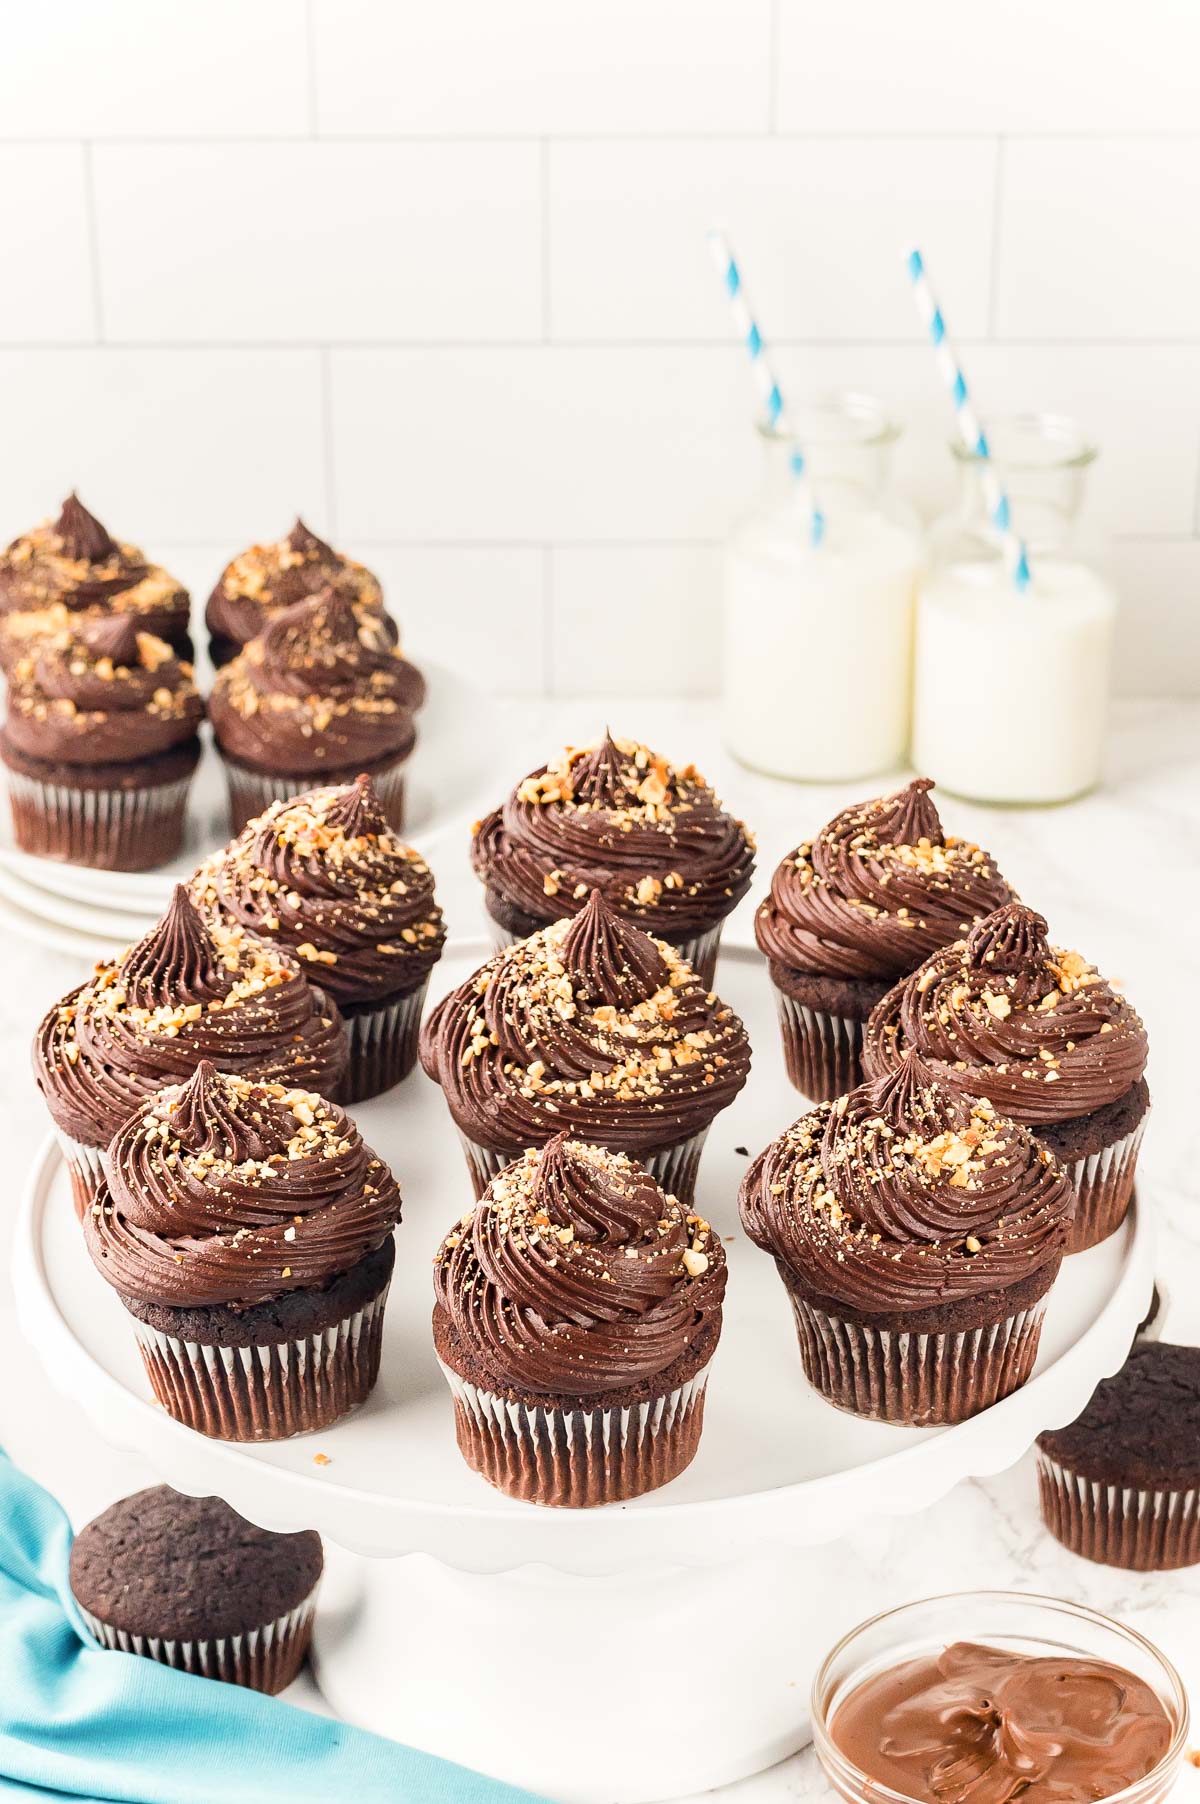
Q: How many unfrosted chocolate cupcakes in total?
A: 2